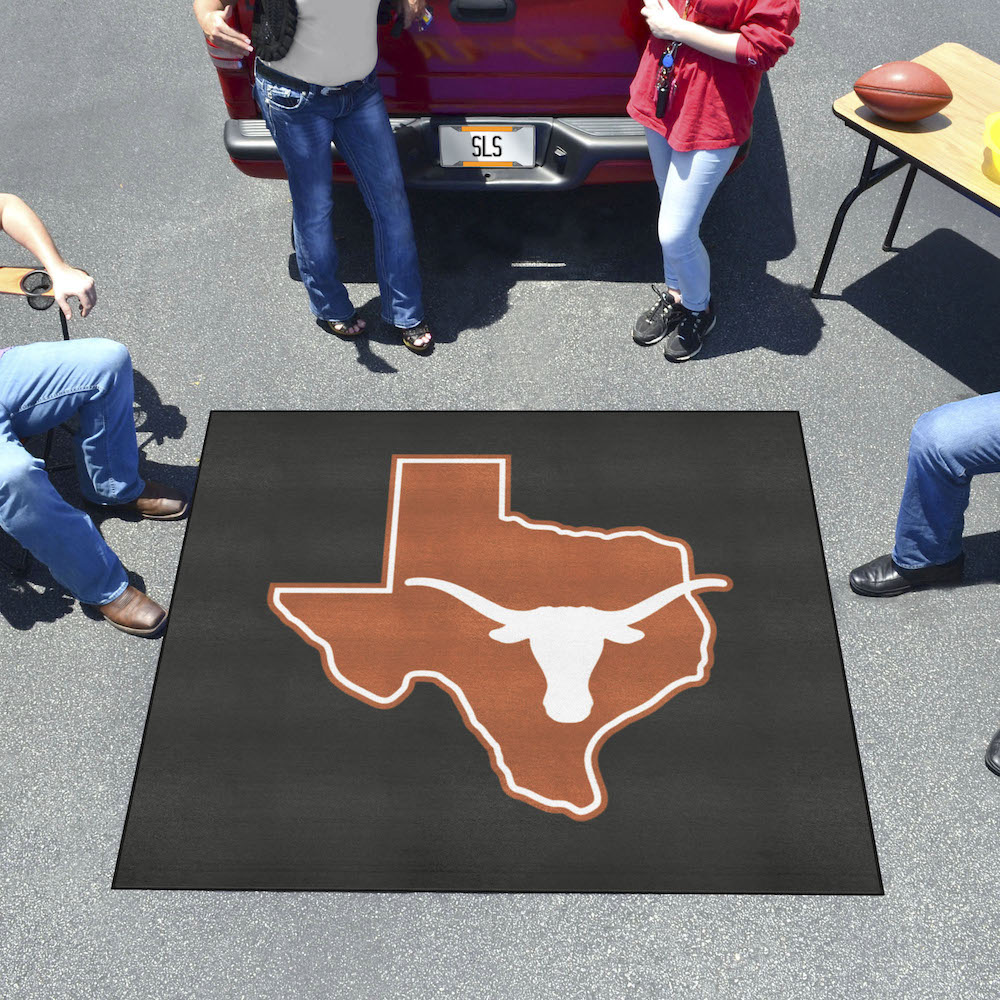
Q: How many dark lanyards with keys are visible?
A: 1